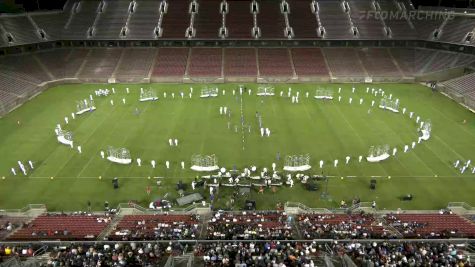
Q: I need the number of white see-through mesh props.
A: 12